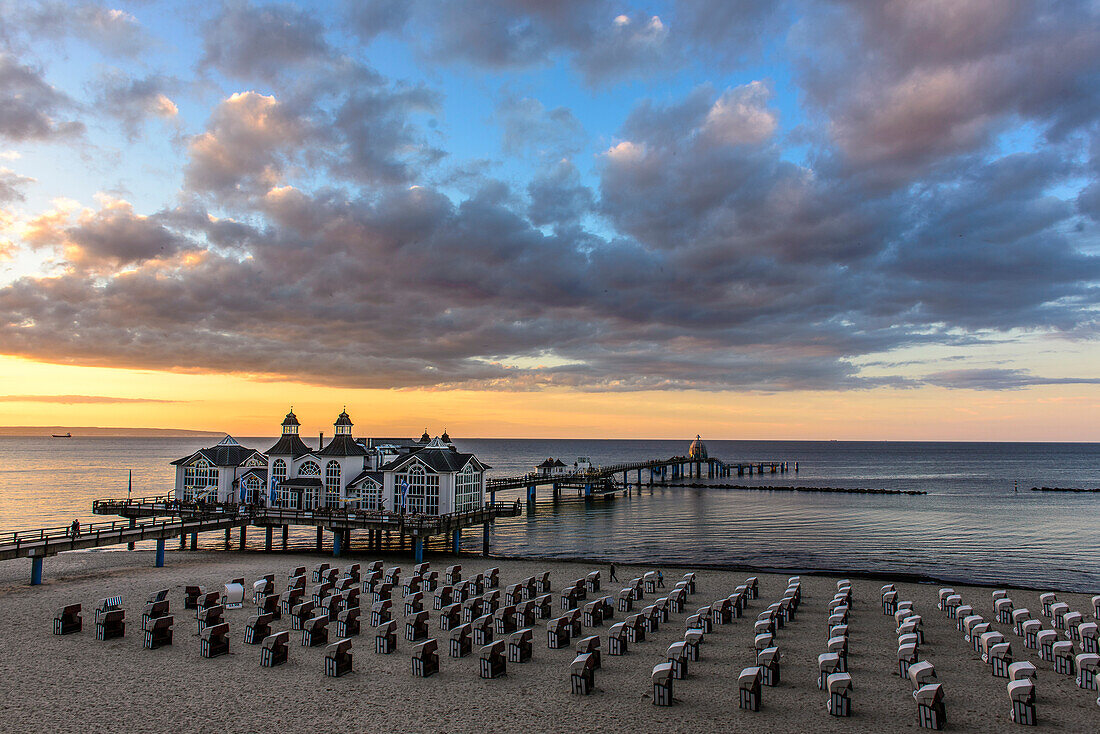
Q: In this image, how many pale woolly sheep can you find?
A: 0